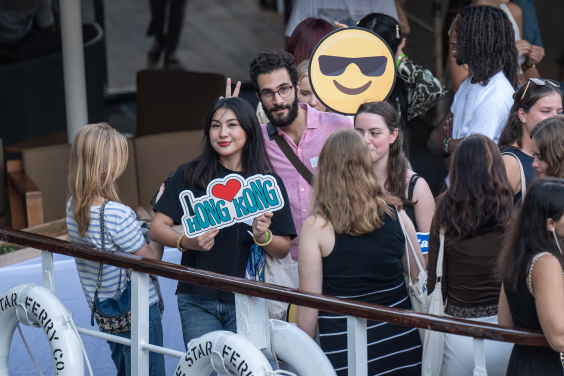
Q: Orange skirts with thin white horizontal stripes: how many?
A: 0